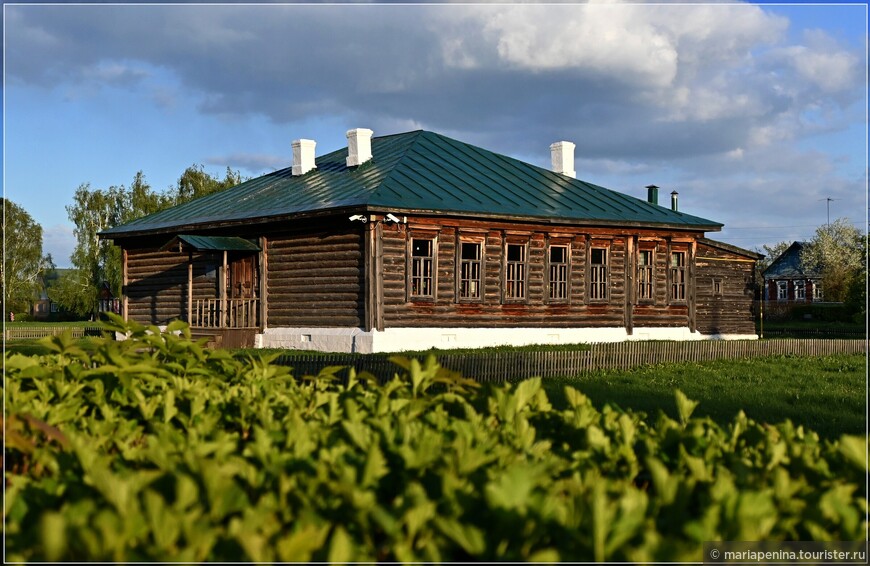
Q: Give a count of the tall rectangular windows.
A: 7